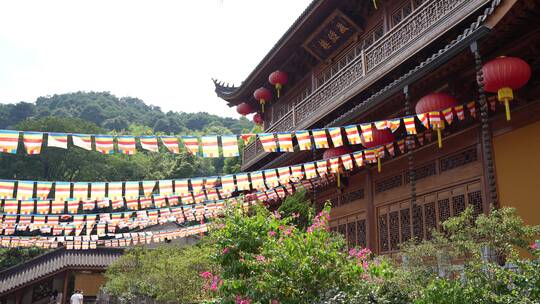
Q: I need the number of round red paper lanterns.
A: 8